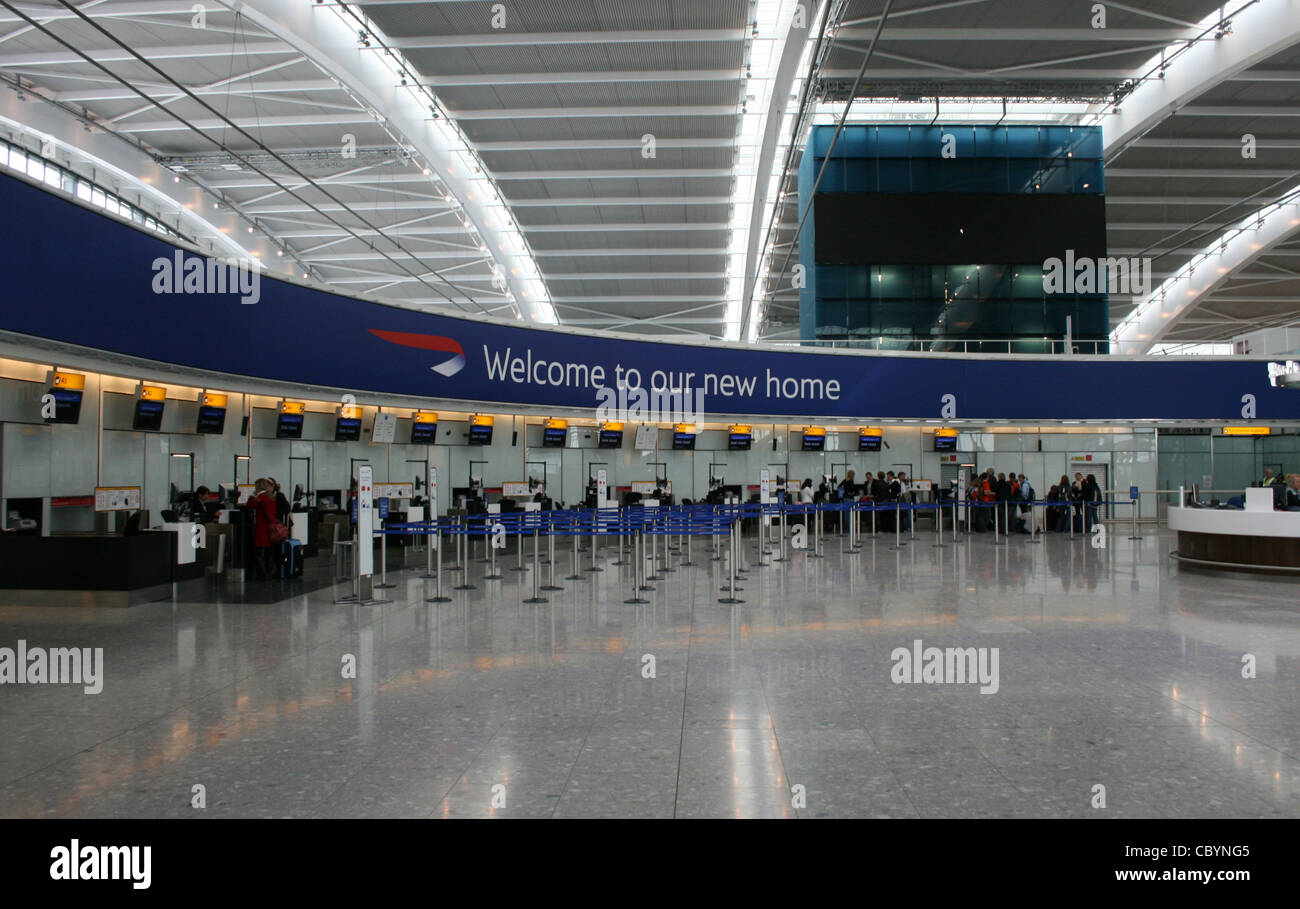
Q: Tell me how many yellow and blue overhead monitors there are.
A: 14